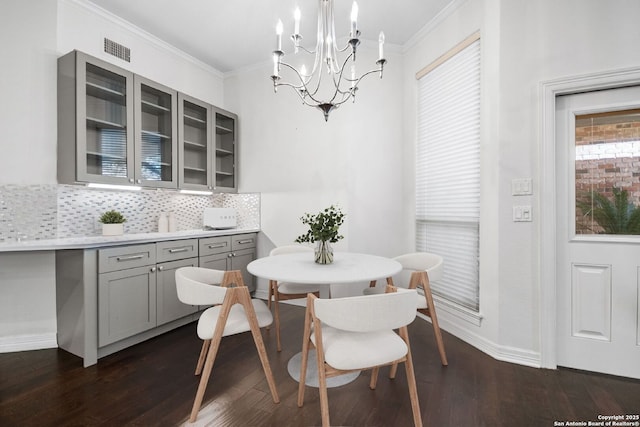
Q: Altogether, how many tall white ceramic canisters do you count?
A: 2